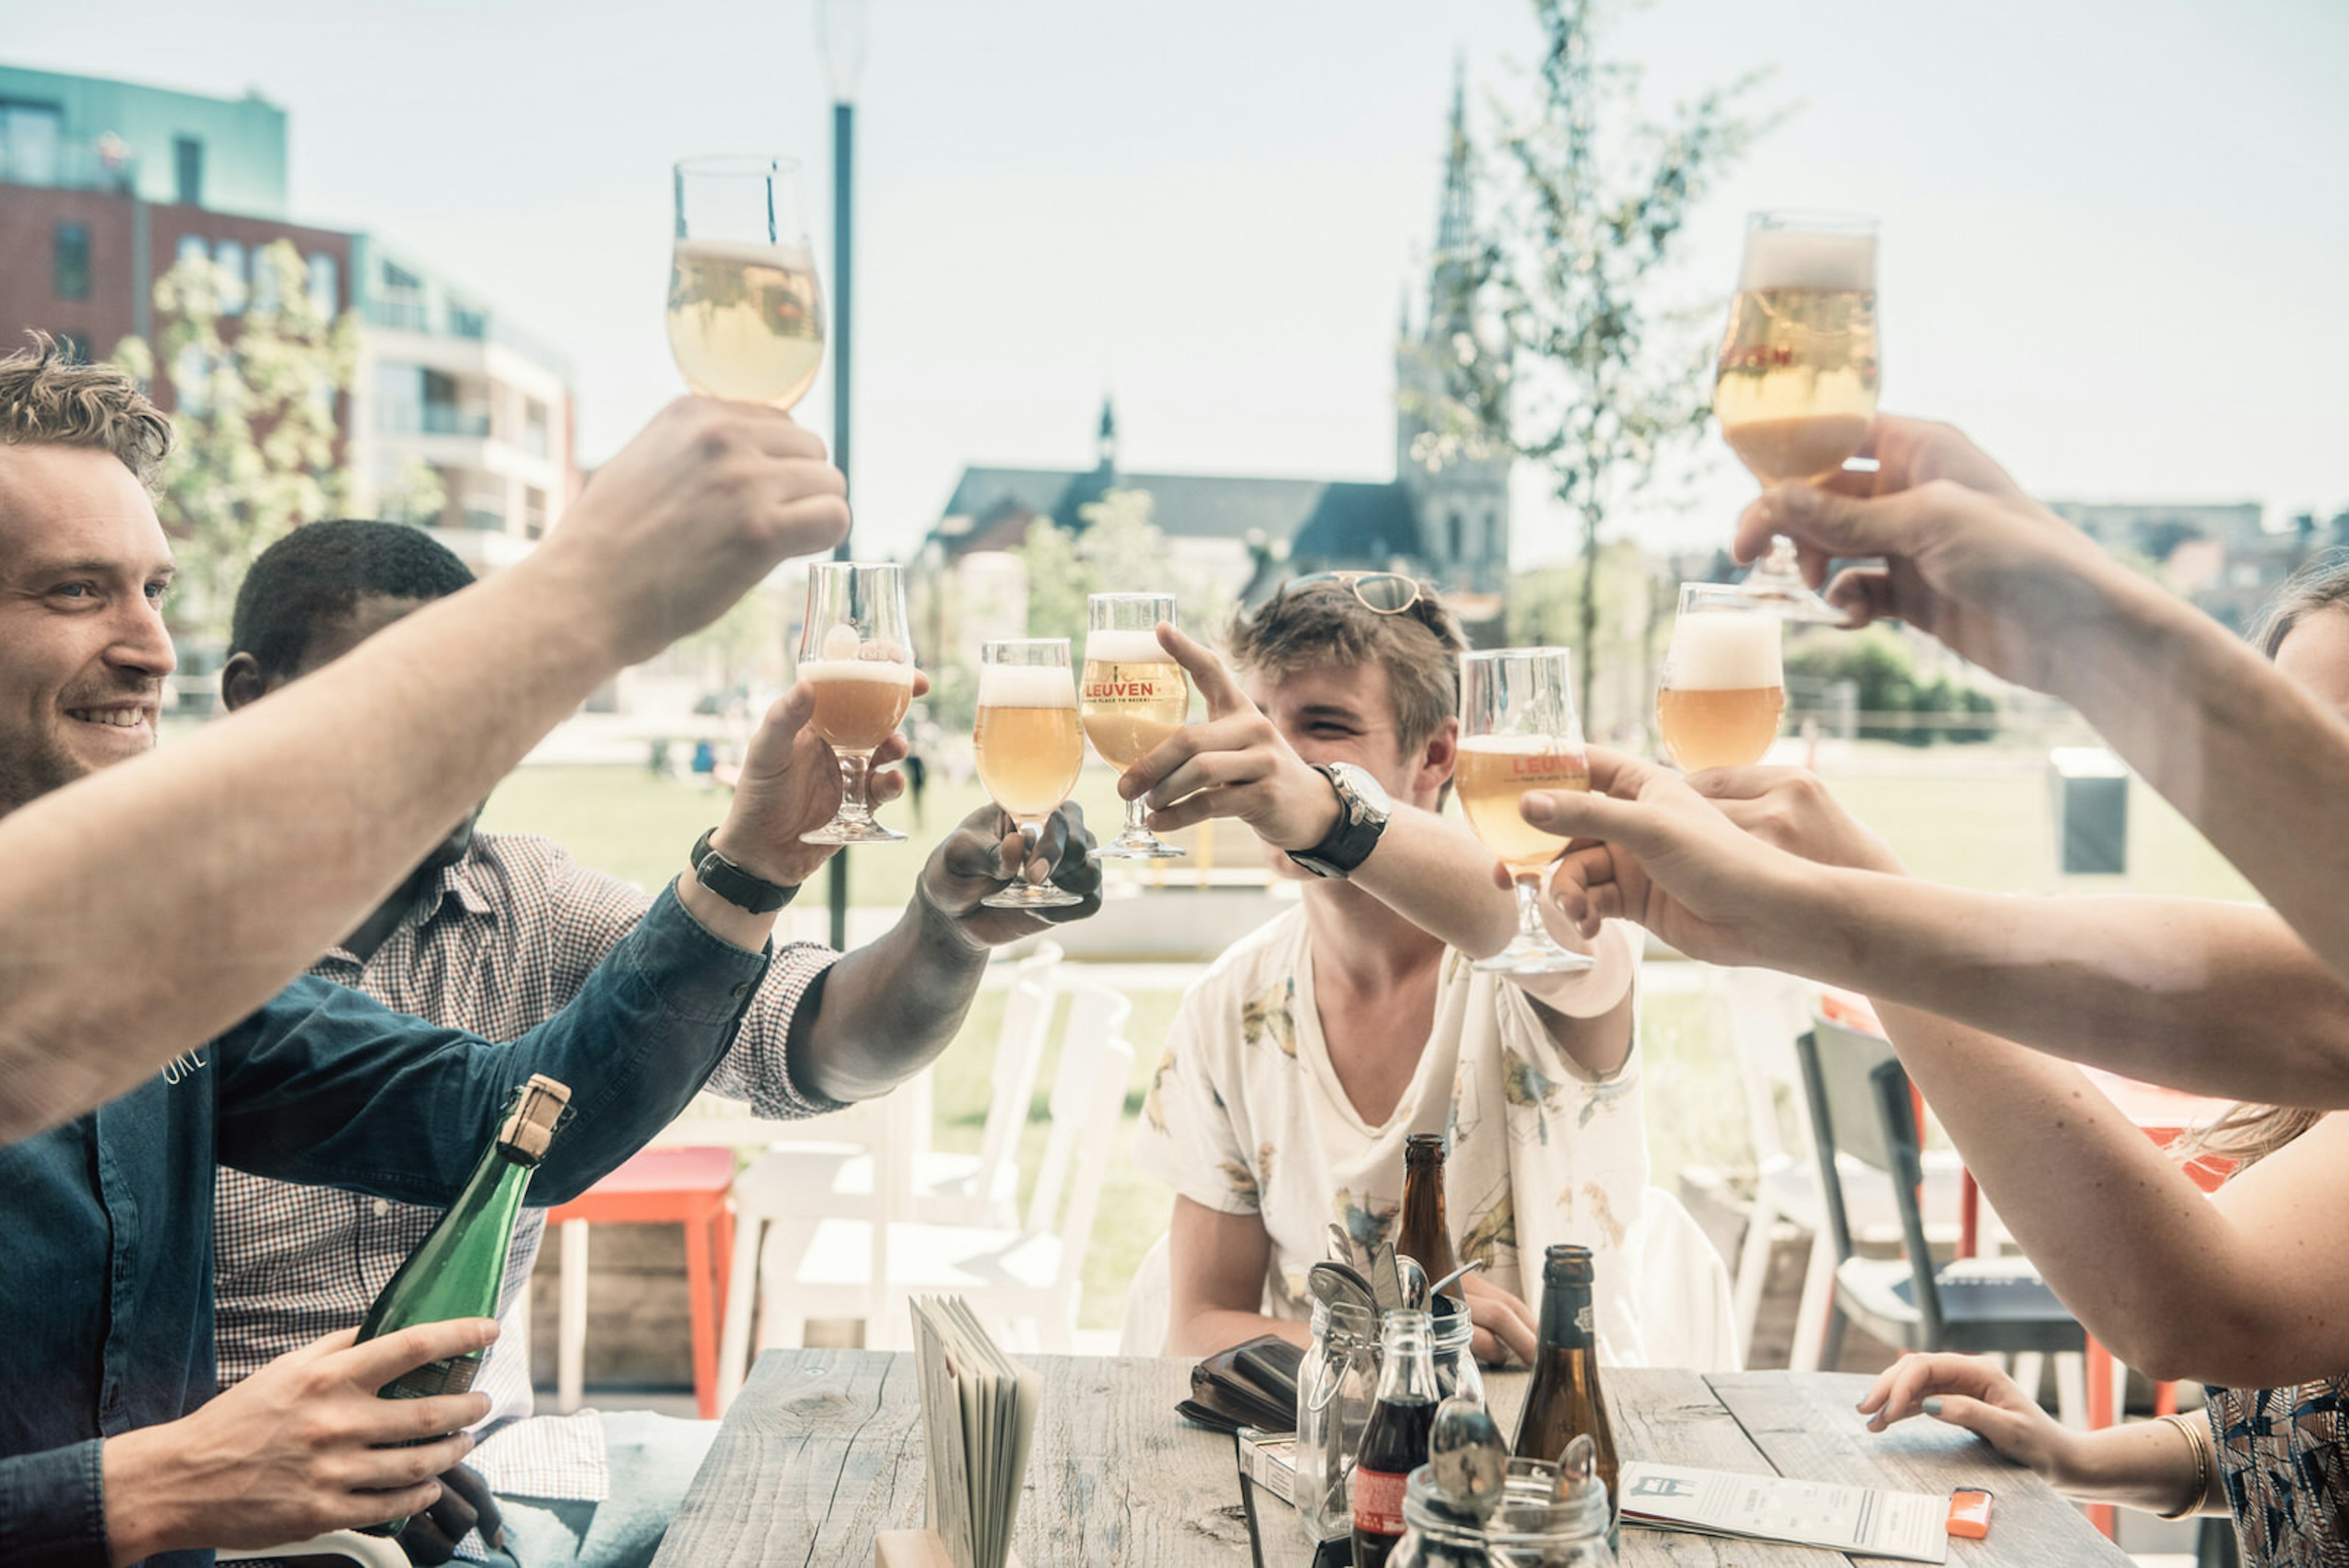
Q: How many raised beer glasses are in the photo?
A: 7